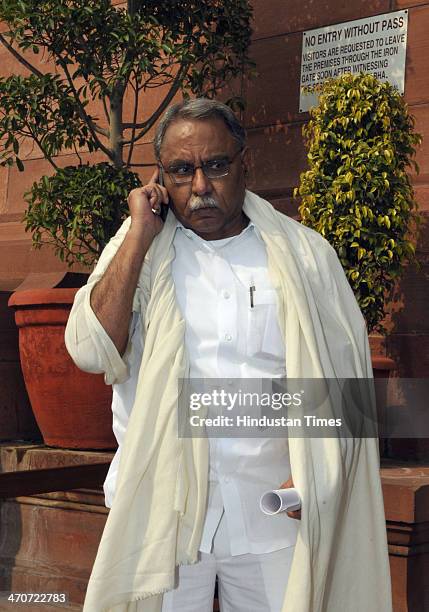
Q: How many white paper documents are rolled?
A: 1